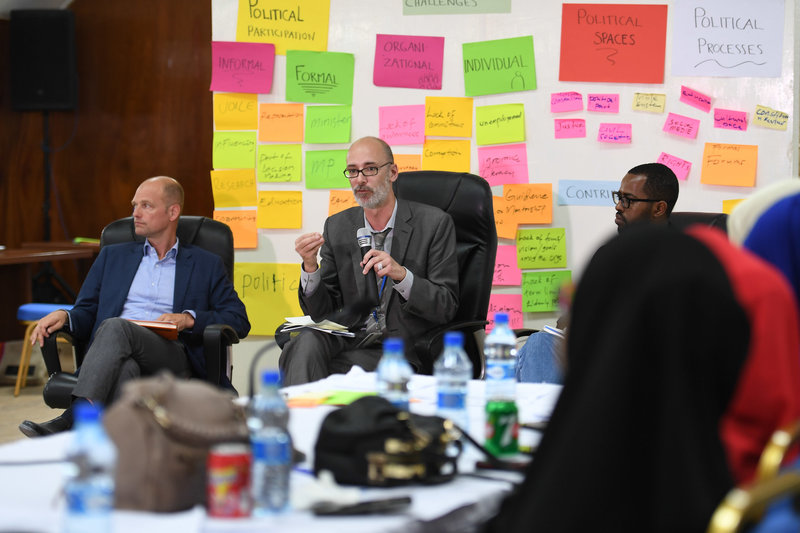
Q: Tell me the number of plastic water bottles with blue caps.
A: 5